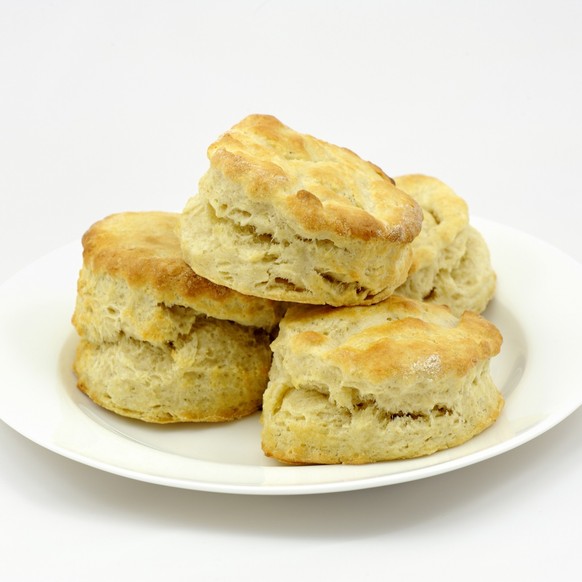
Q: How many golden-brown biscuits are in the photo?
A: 4